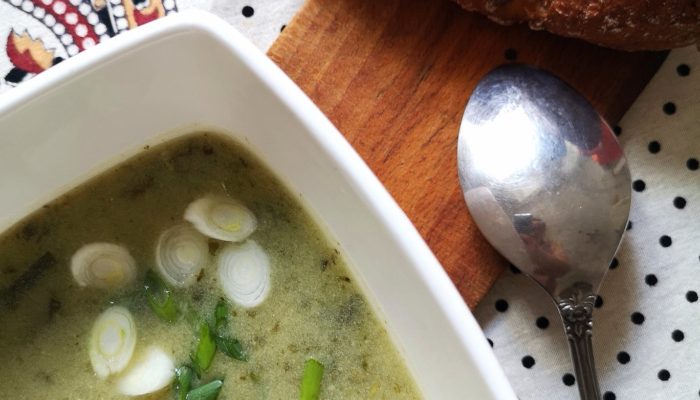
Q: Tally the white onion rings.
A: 6